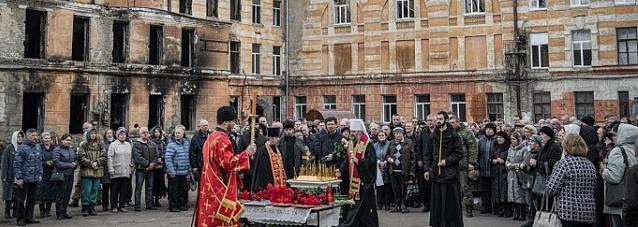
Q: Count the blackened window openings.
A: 10